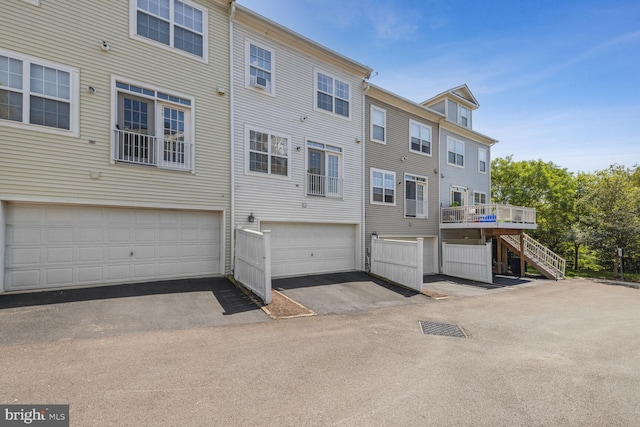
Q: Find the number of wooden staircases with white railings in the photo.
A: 1